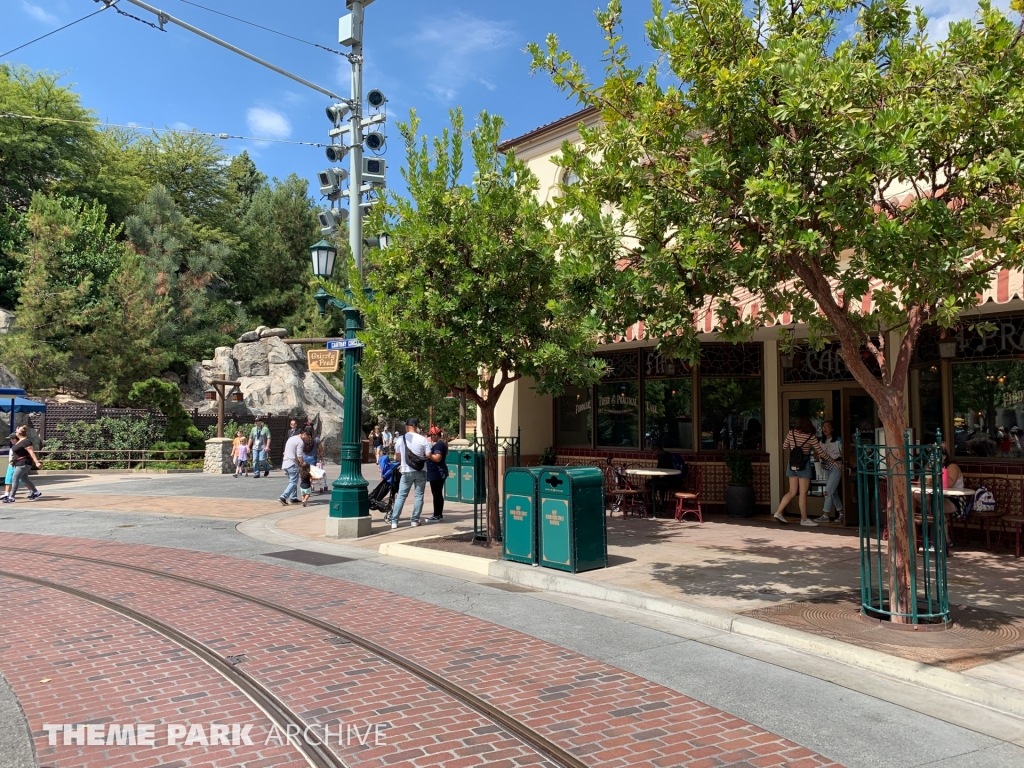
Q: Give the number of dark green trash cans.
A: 4